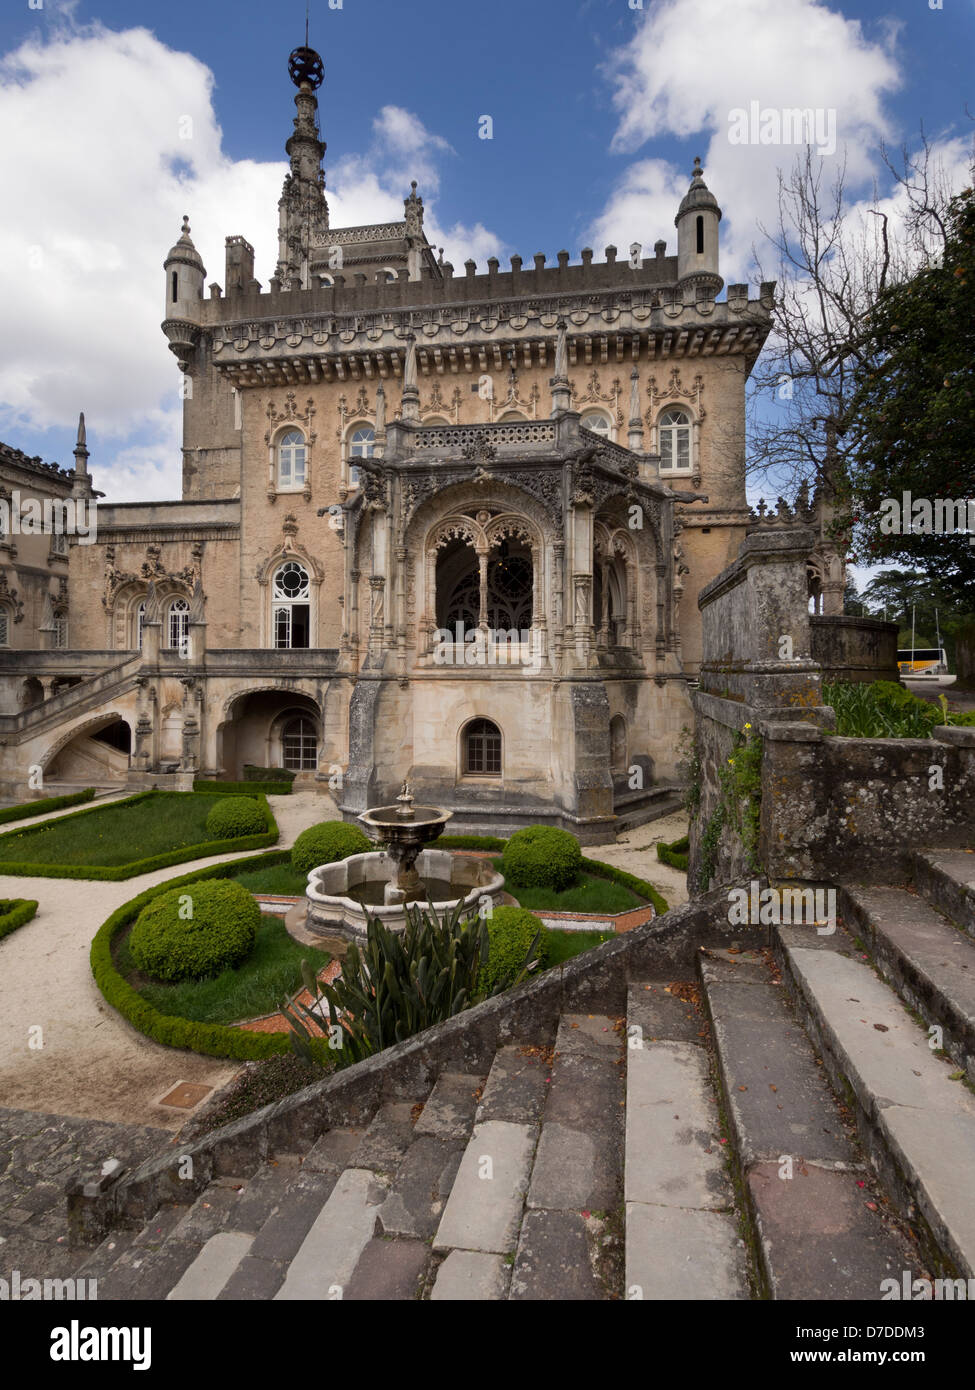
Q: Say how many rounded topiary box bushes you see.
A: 5